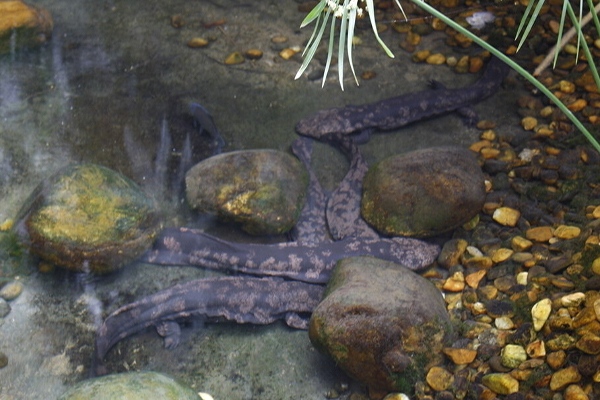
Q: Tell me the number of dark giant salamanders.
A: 5